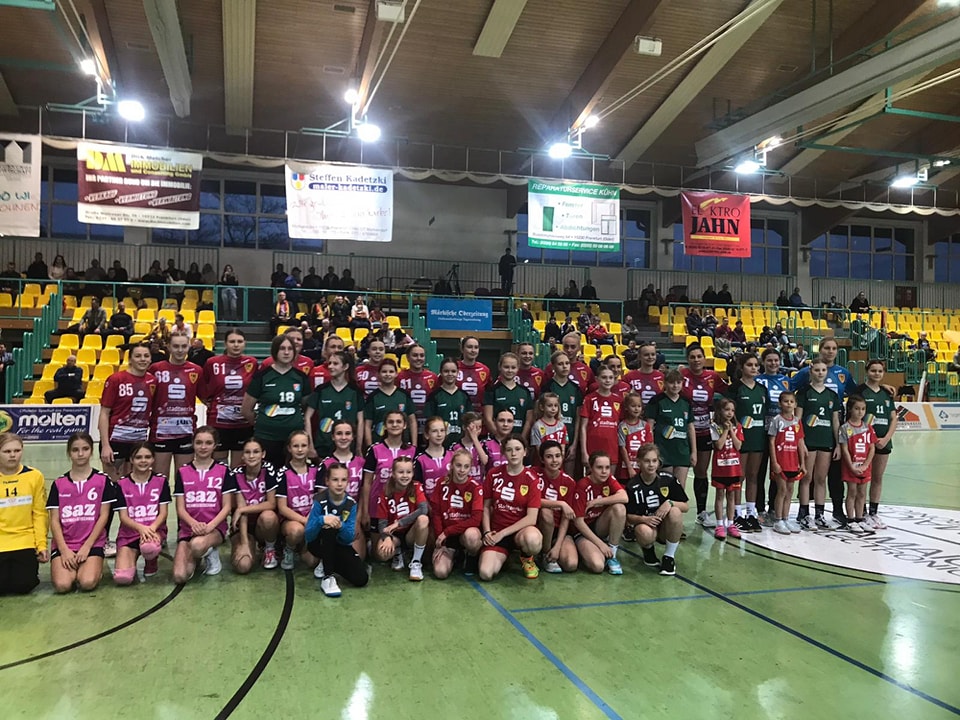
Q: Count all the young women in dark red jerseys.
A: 13